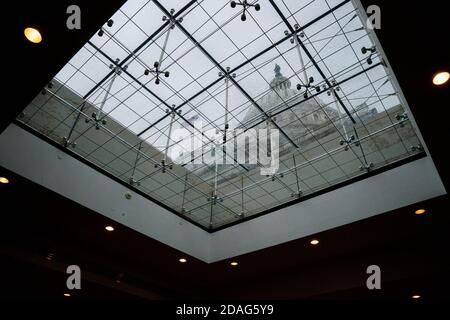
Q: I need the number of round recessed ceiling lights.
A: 10